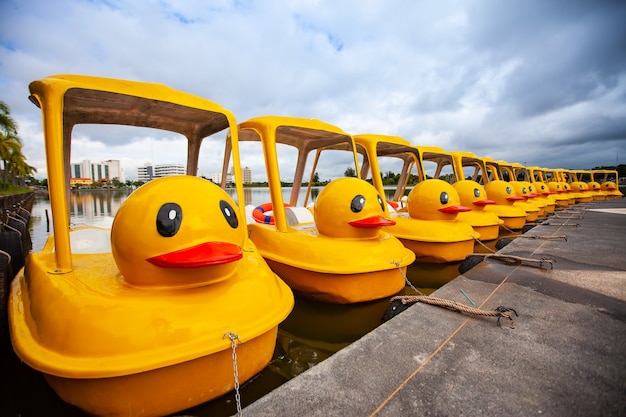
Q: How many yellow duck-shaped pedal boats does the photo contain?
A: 13